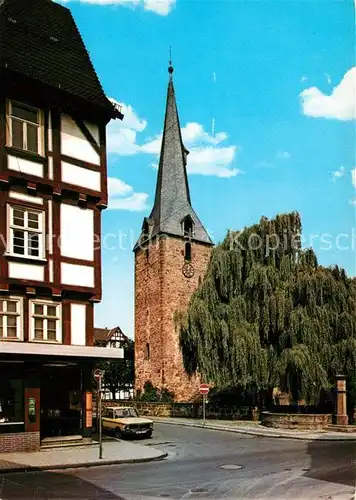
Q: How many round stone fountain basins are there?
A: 1